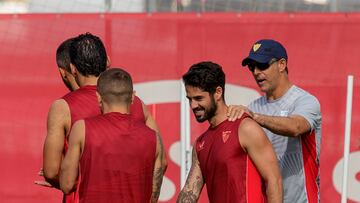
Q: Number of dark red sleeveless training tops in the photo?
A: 3